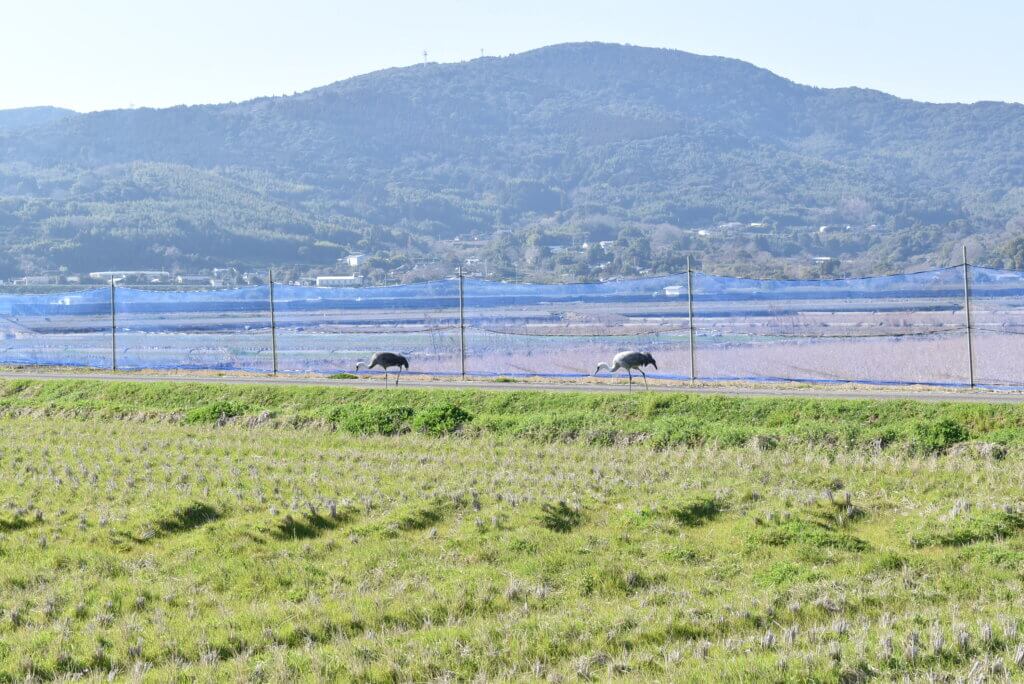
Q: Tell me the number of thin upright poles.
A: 5